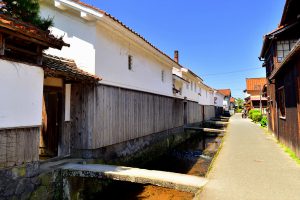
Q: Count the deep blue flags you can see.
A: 0